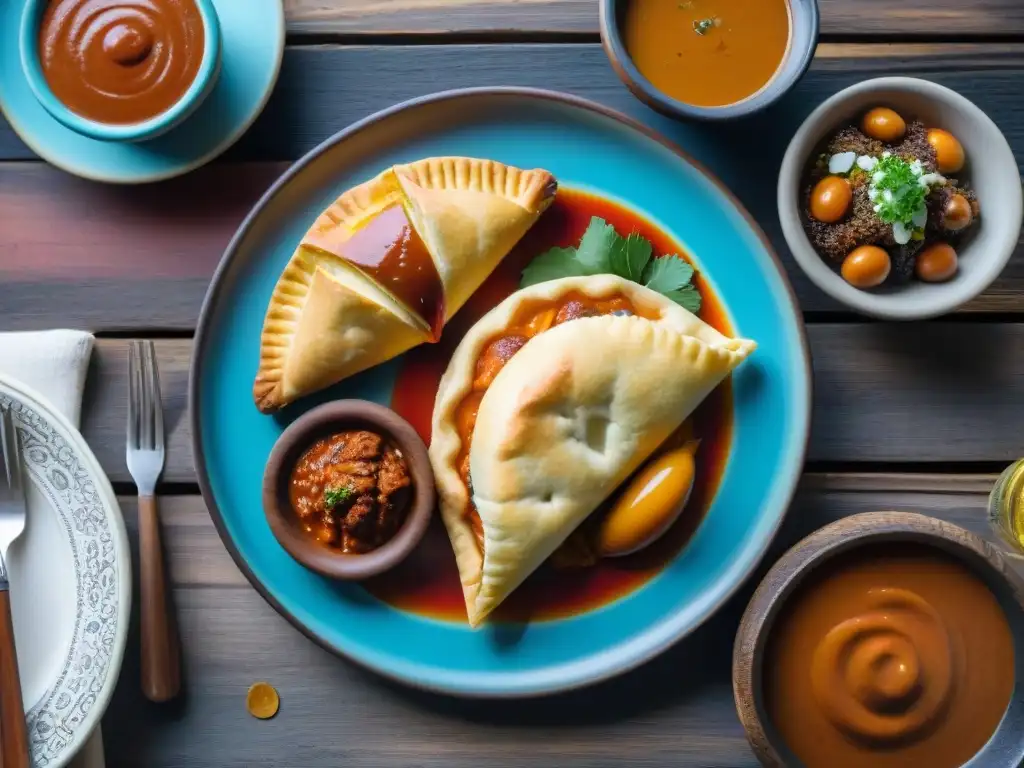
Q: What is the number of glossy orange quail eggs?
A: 6